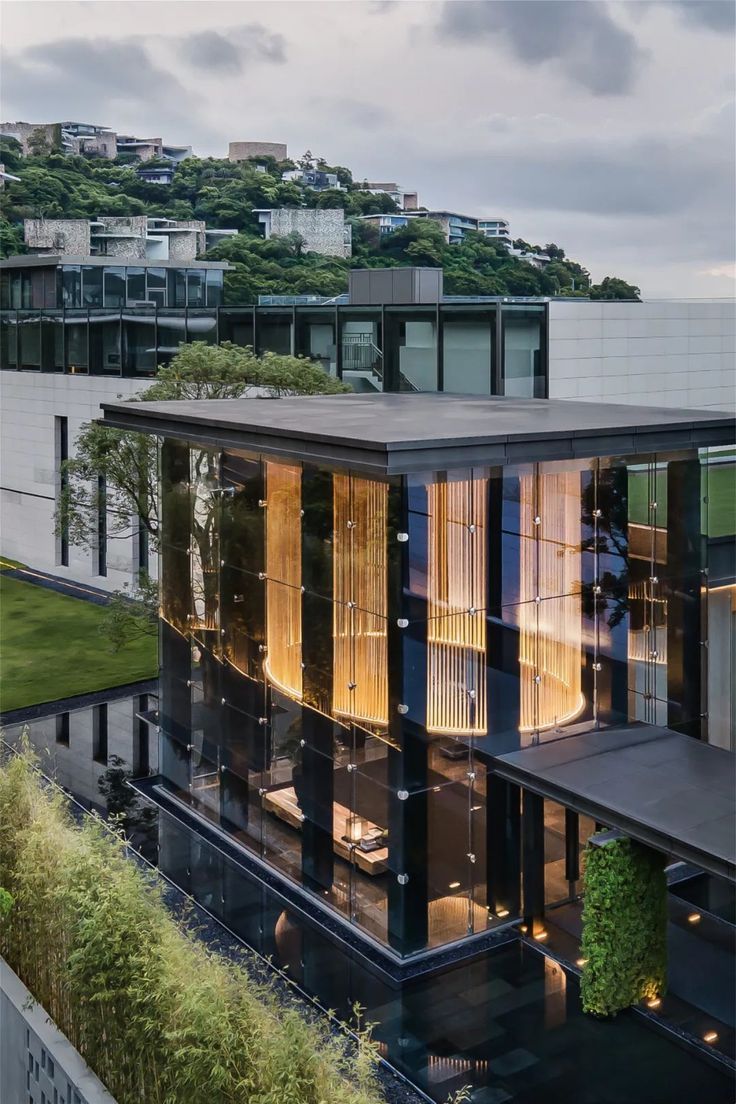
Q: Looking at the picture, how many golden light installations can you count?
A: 4